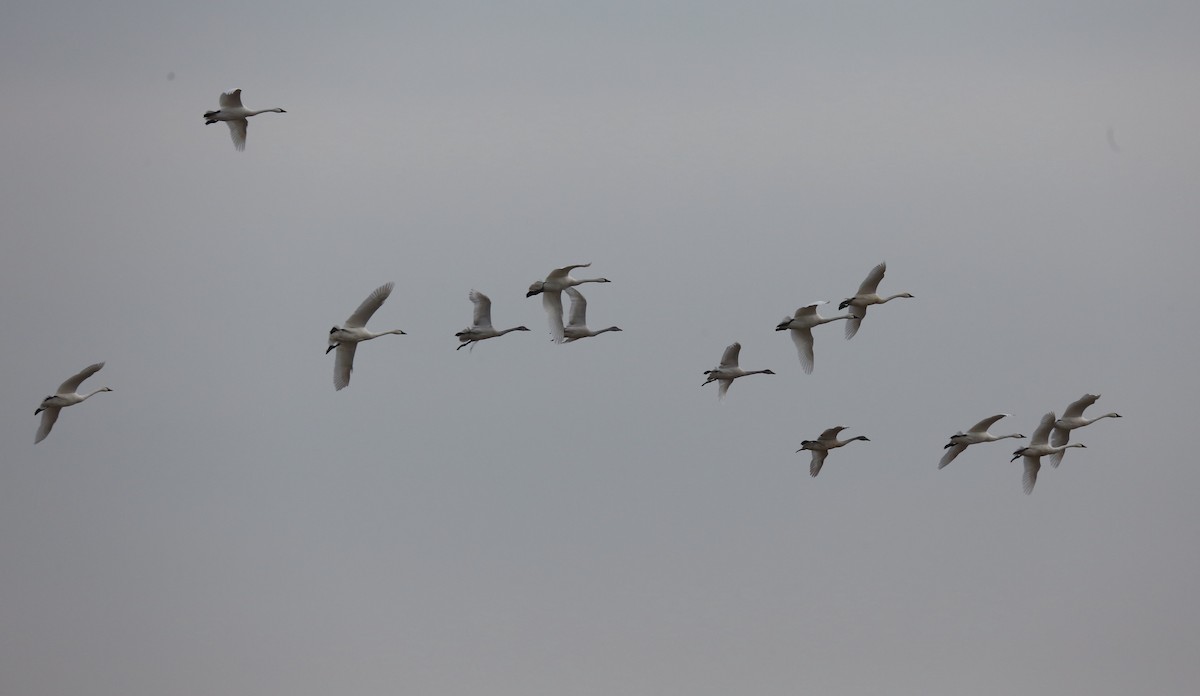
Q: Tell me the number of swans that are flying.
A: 13